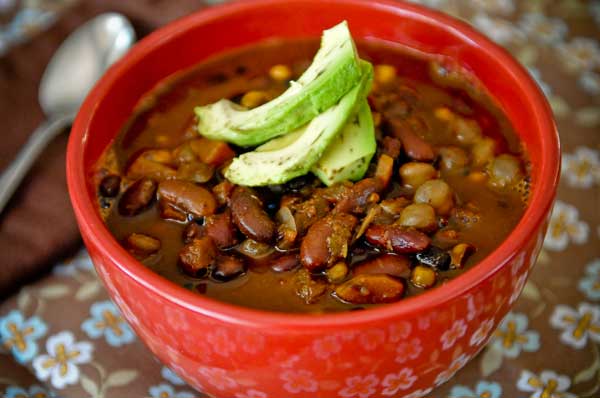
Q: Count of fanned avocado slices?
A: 3